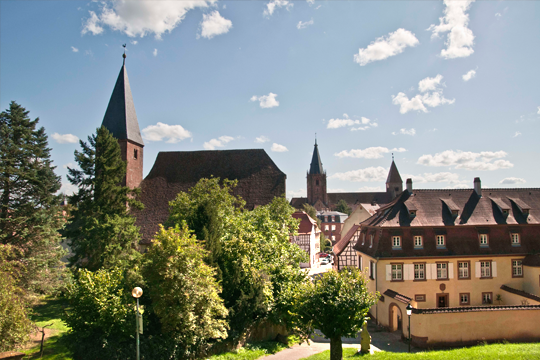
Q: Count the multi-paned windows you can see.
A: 13